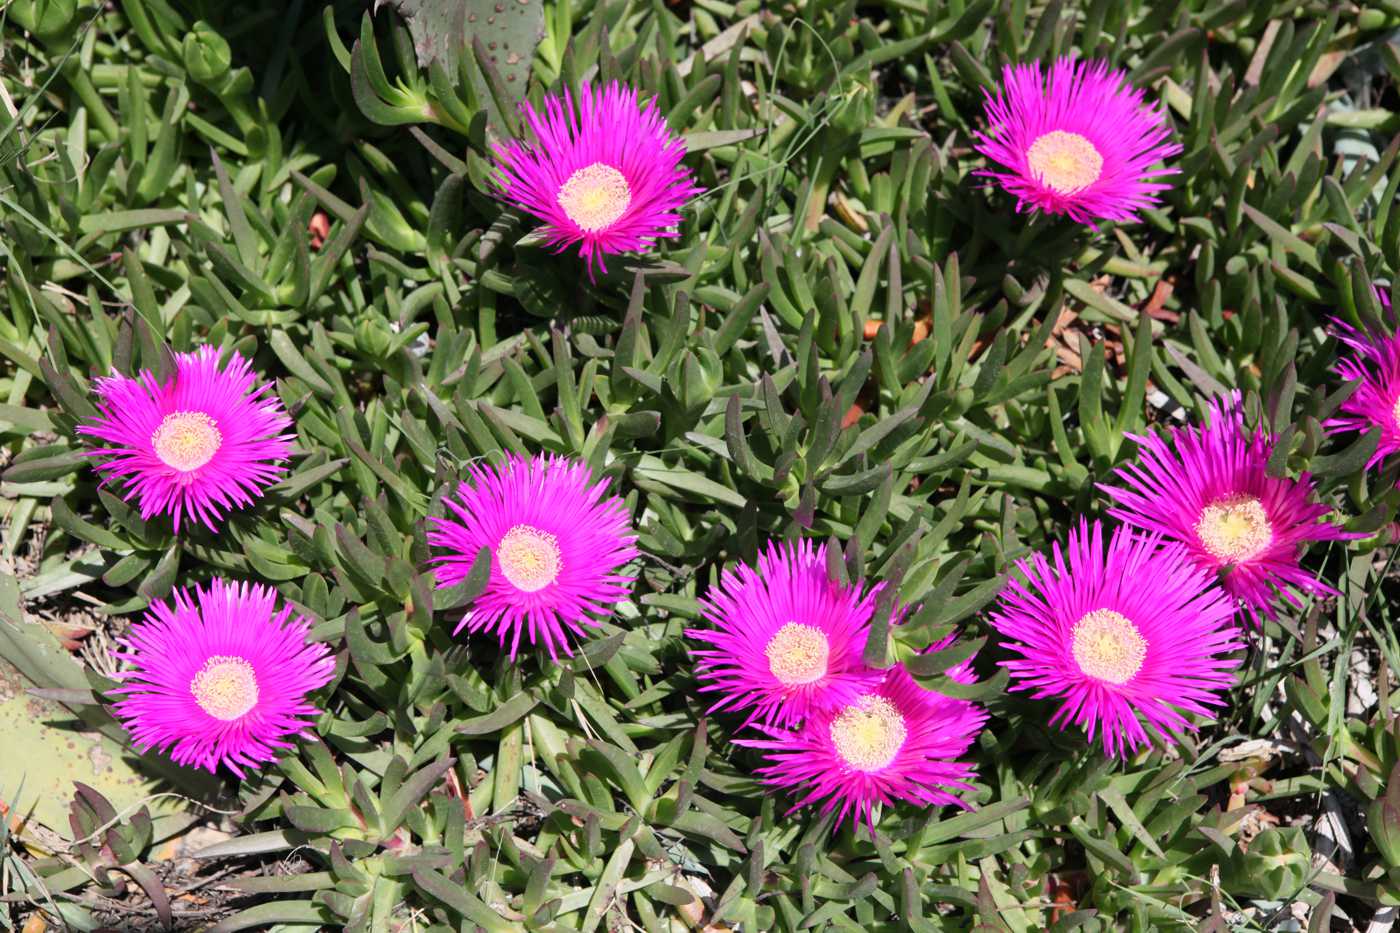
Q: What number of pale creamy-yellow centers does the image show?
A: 9